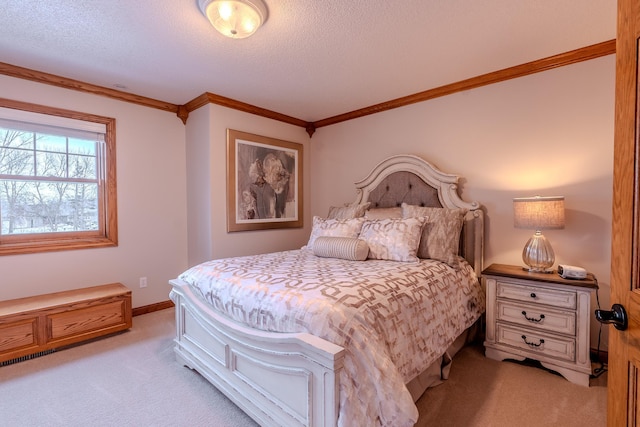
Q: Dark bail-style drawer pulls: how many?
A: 2